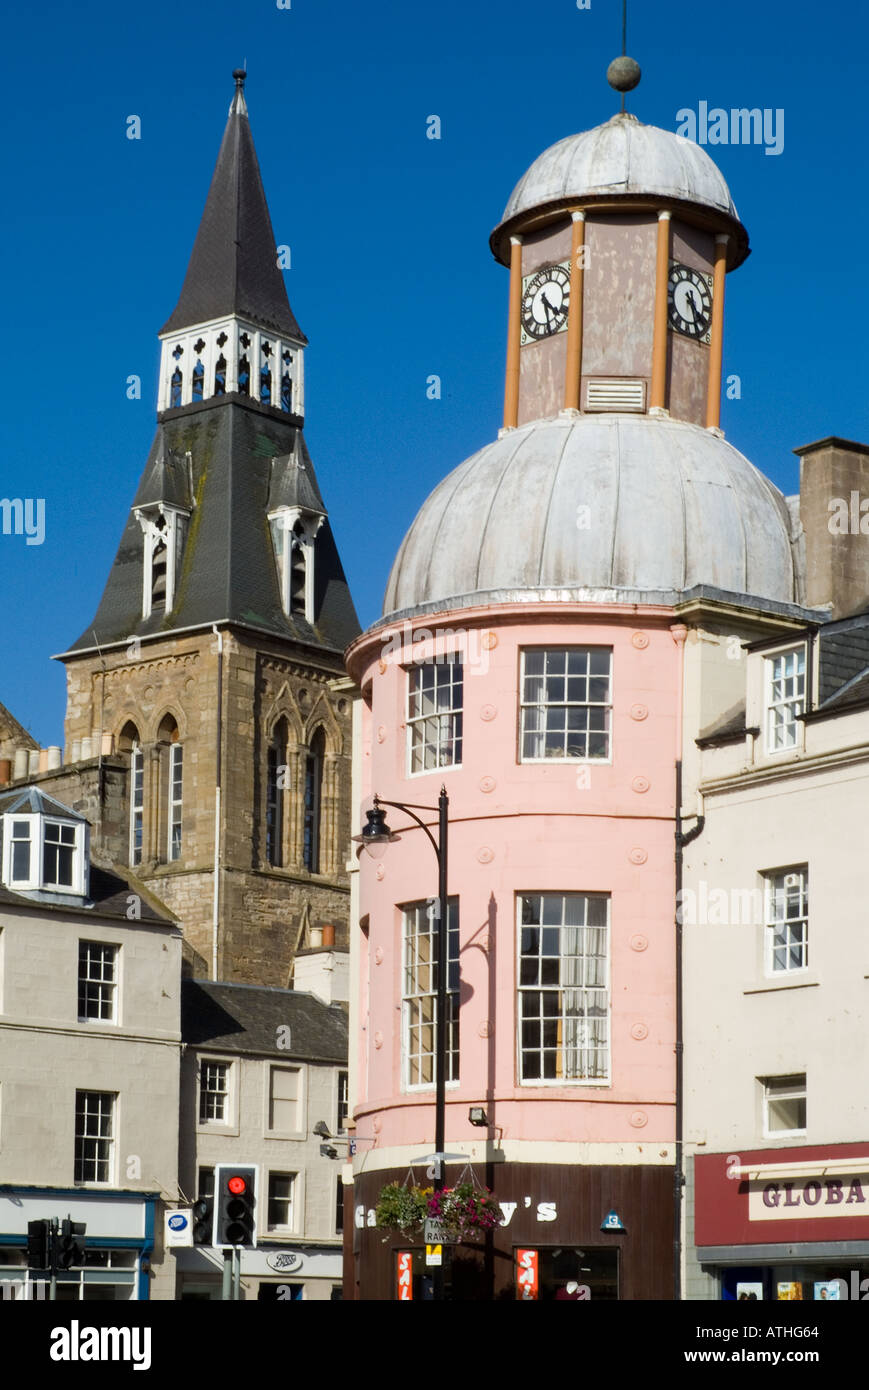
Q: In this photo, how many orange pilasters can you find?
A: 4